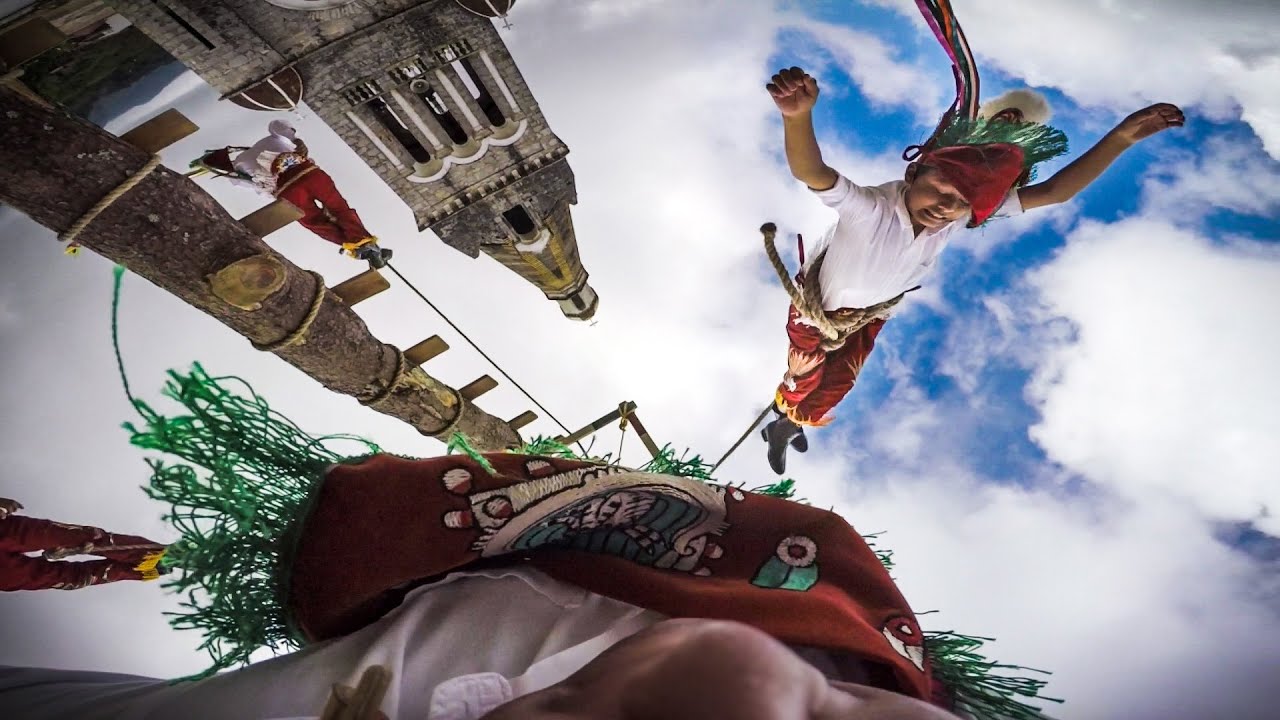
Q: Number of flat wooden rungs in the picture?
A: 7